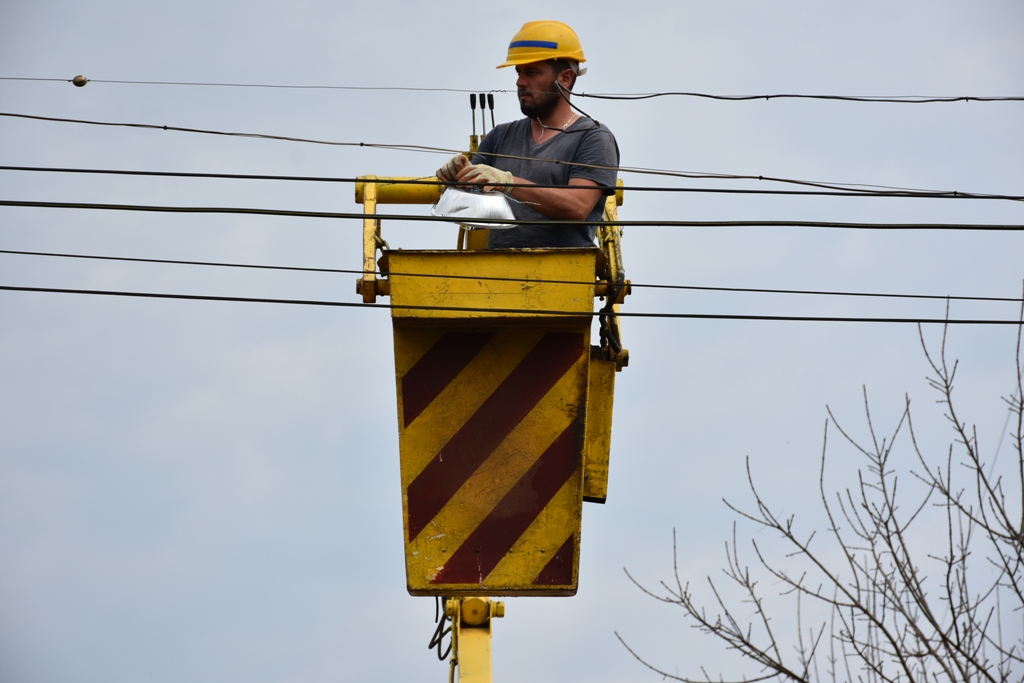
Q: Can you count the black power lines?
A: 6